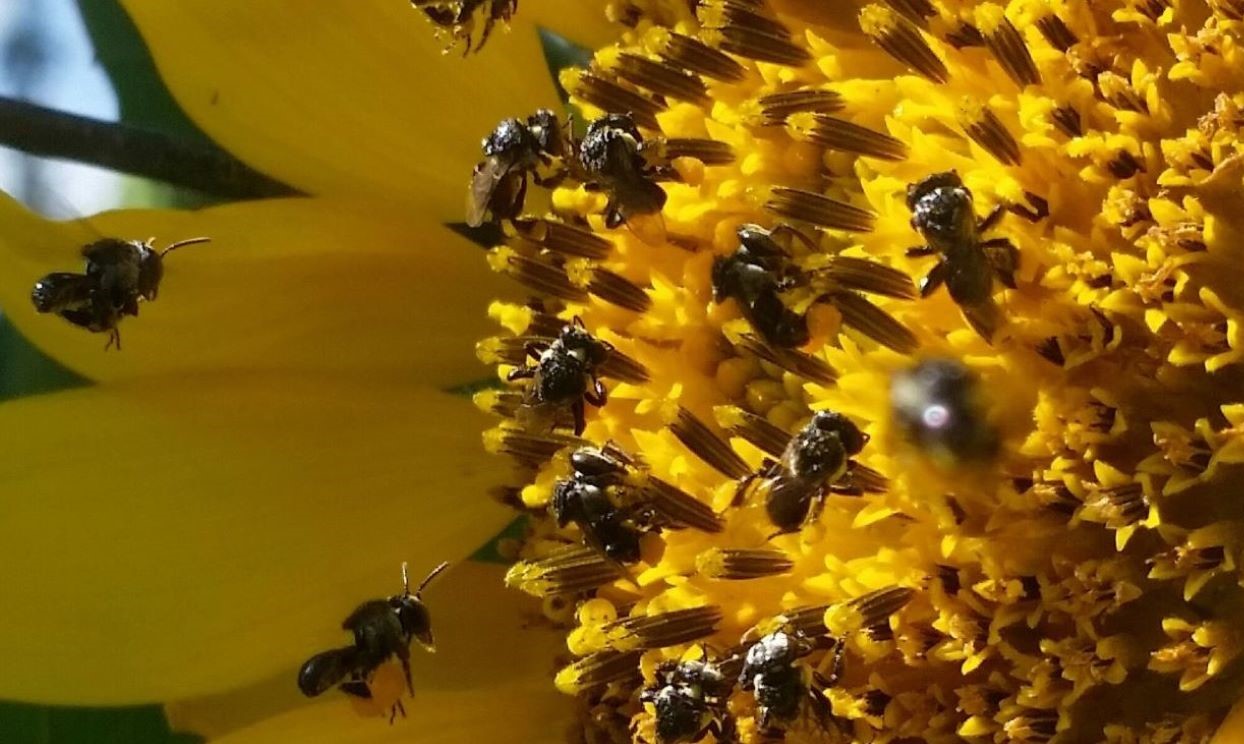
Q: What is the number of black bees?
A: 13